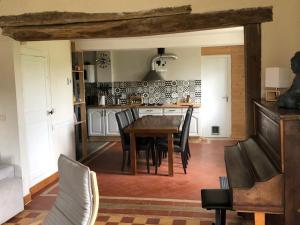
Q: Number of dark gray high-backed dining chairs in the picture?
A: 6